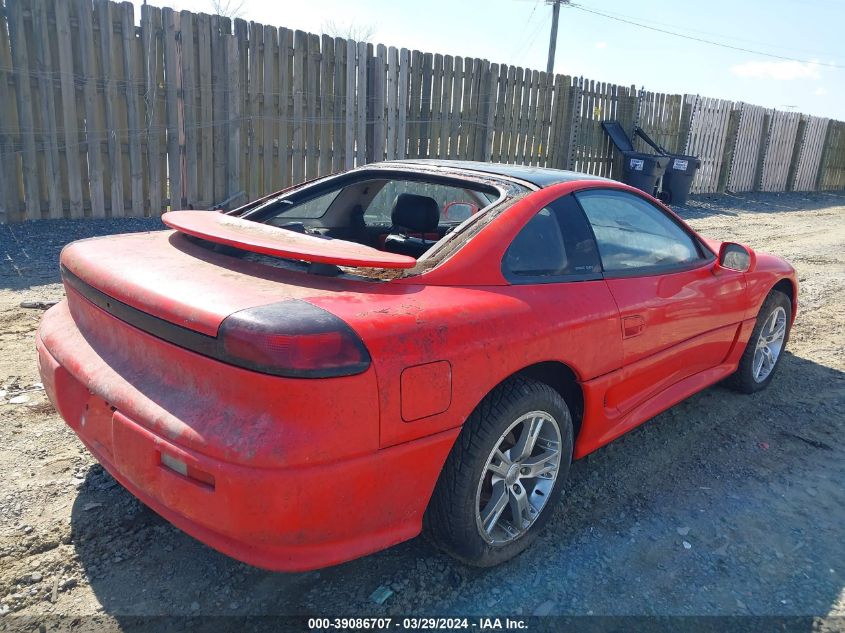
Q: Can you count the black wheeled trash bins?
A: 2